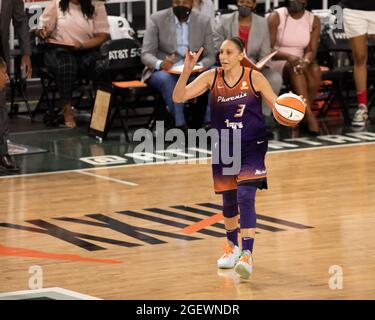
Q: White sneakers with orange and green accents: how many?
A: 2